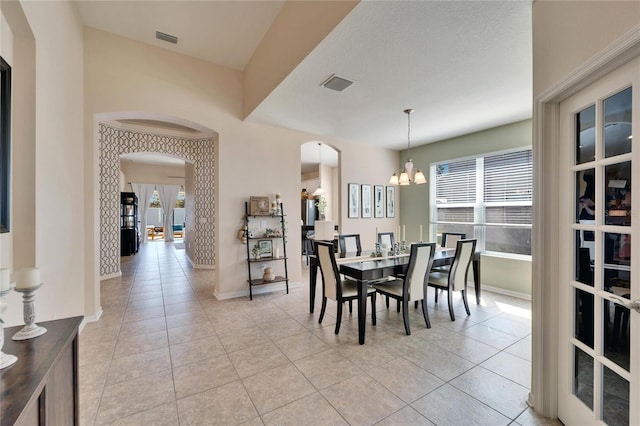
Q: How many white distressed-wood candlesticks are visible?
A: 2